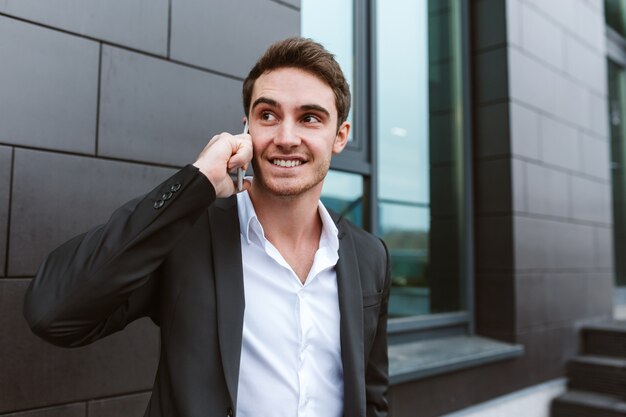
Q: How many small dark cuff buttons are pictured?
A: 3